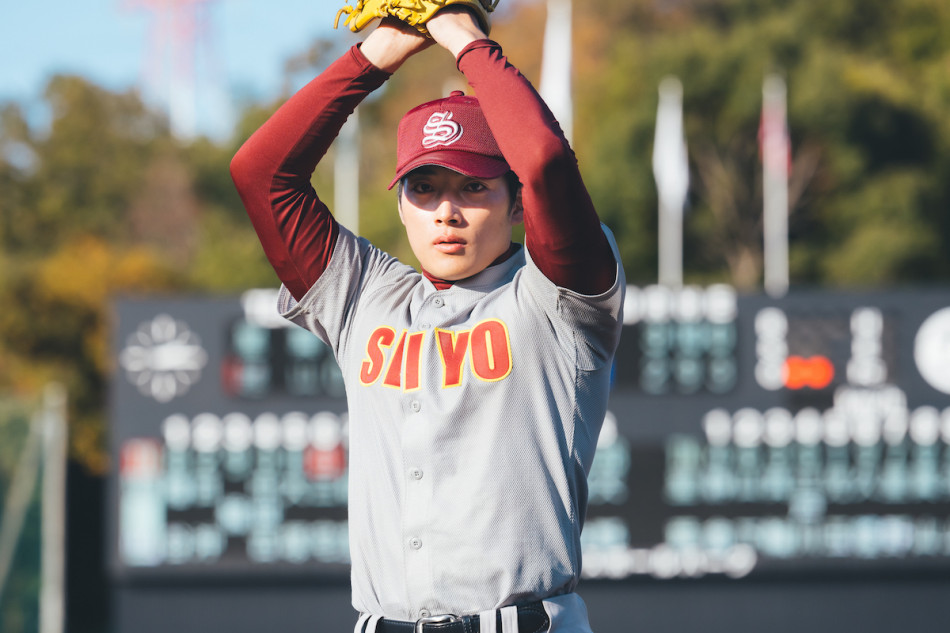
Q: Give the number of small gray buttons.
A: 6